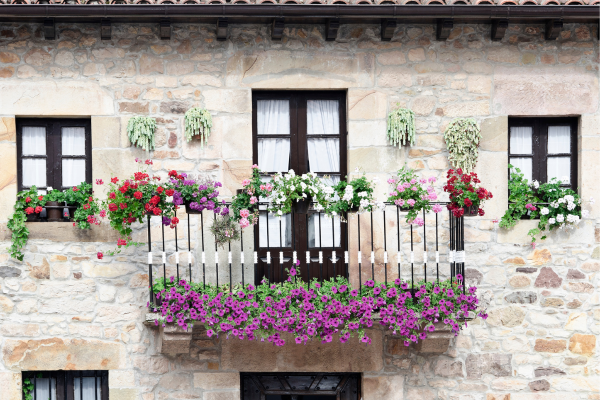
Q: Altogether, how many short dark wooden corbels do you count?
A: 10